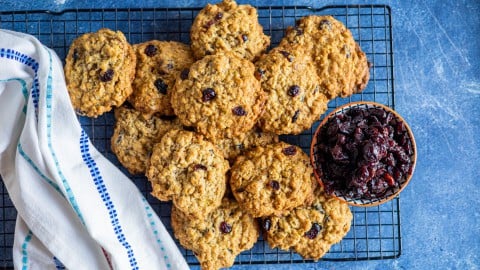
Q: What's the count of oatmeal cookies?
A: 12